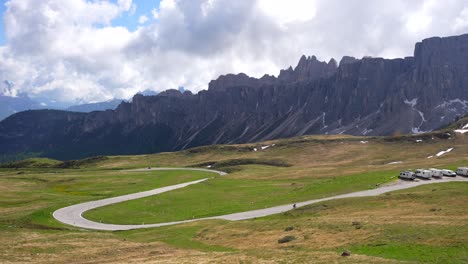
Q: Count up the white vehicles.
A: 5